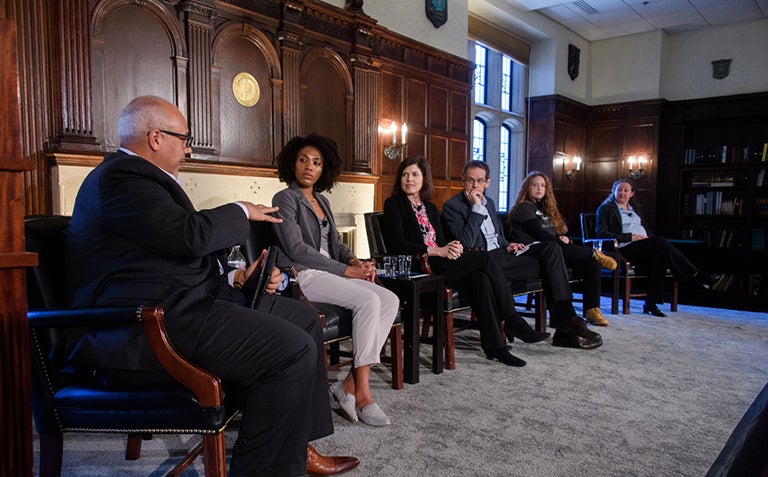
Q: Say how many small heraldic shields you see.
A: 3